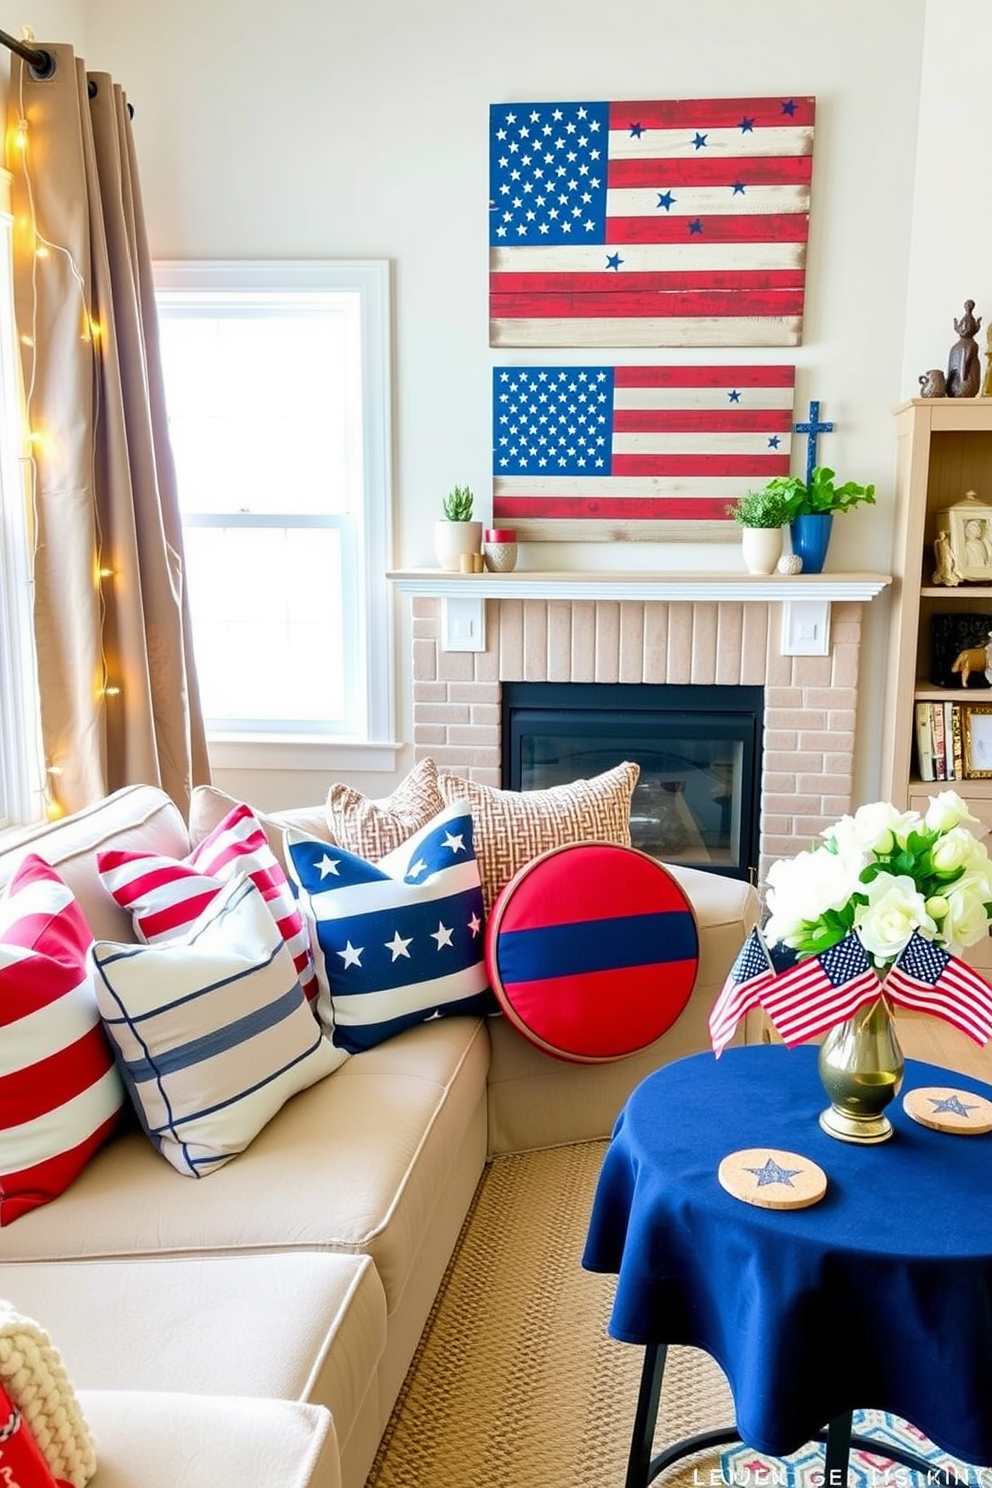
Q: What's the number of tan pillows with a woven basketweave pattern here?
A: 2